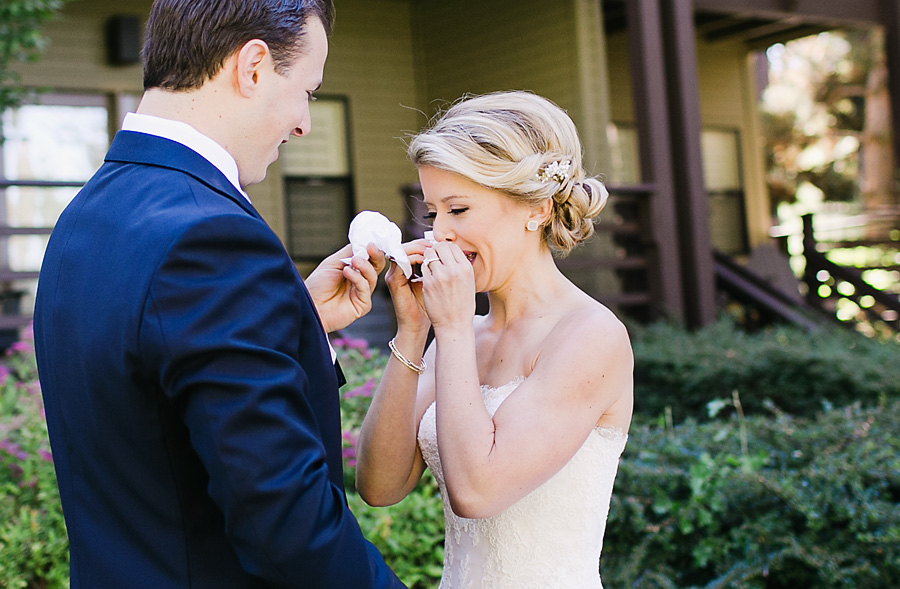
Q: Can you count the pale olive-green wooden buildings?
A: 1